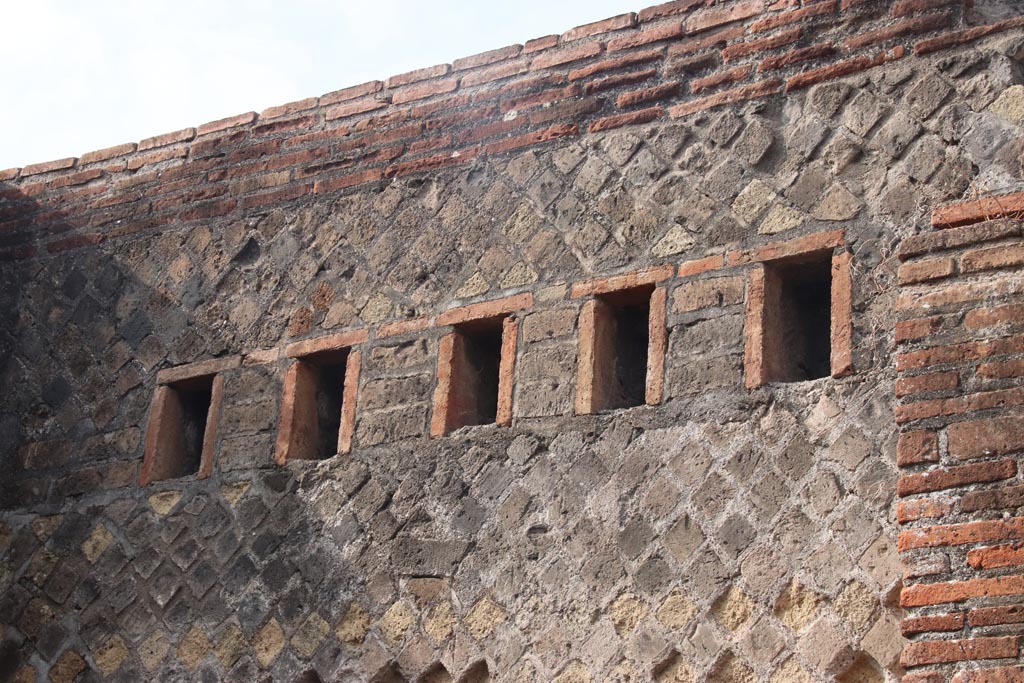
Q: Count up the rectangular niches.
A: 5